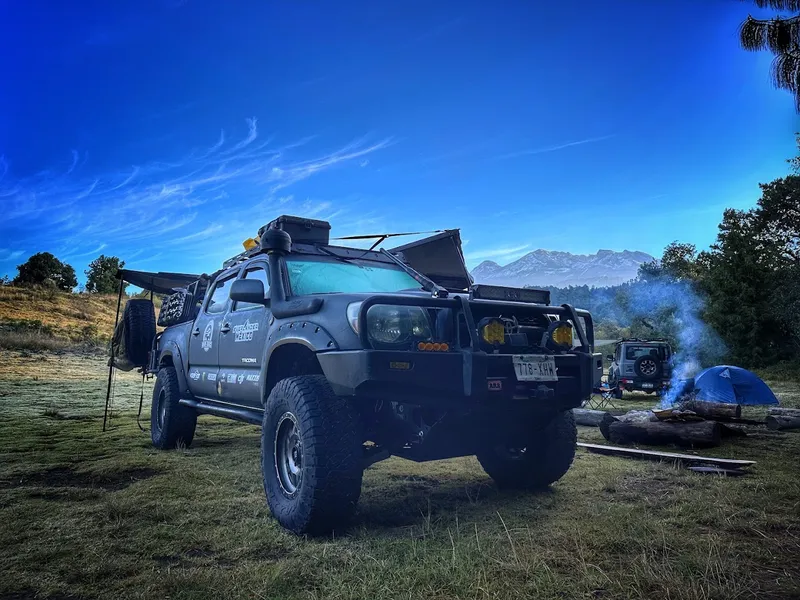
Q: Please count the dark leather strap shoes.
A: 0